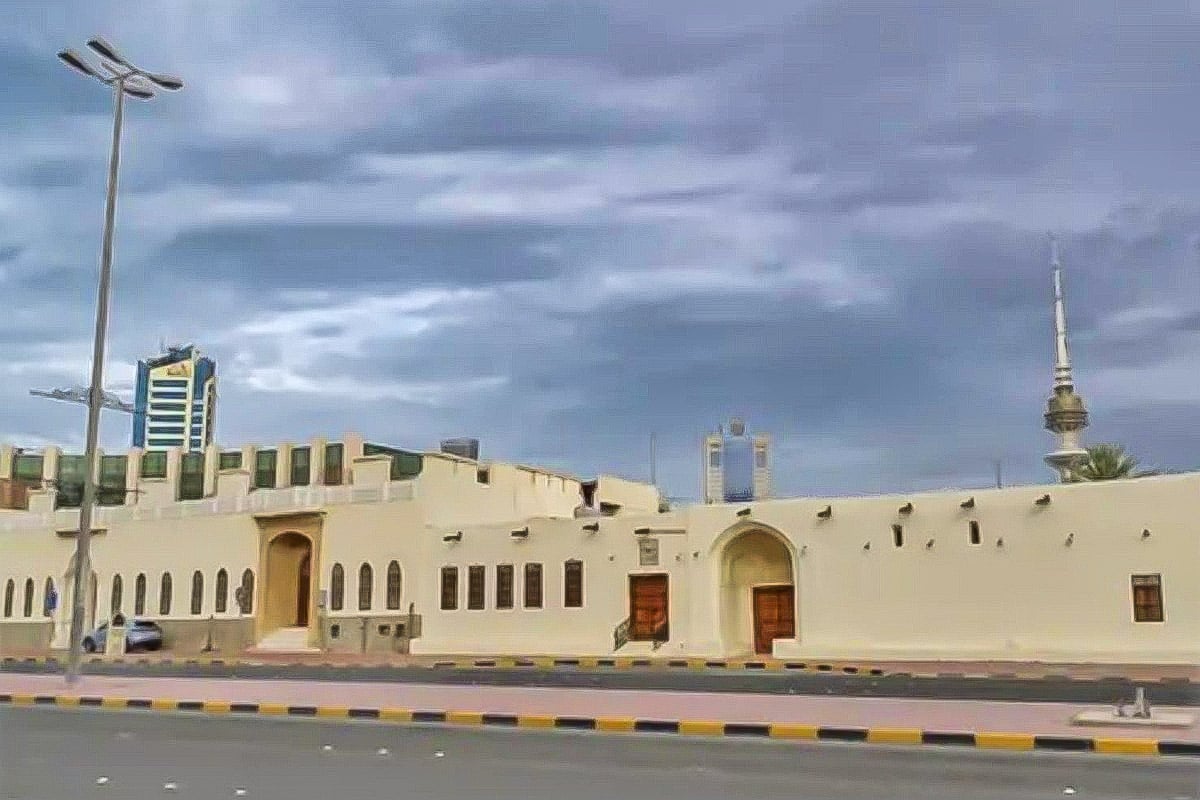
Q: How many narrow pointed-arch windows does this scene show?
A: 12